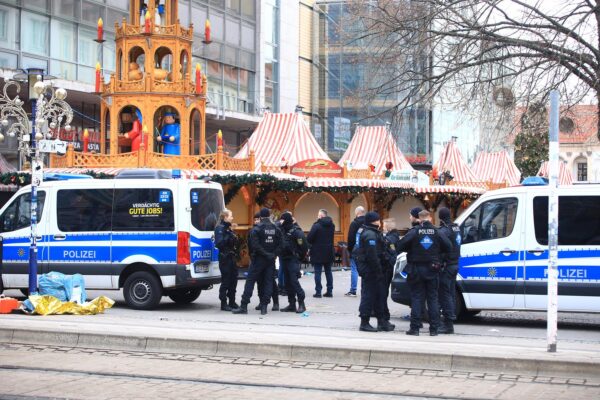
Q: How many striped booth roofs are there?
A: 5